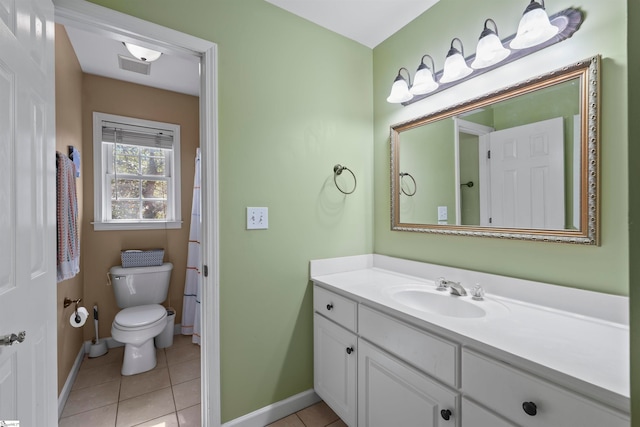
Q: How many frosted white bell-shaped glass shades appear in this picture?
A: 5